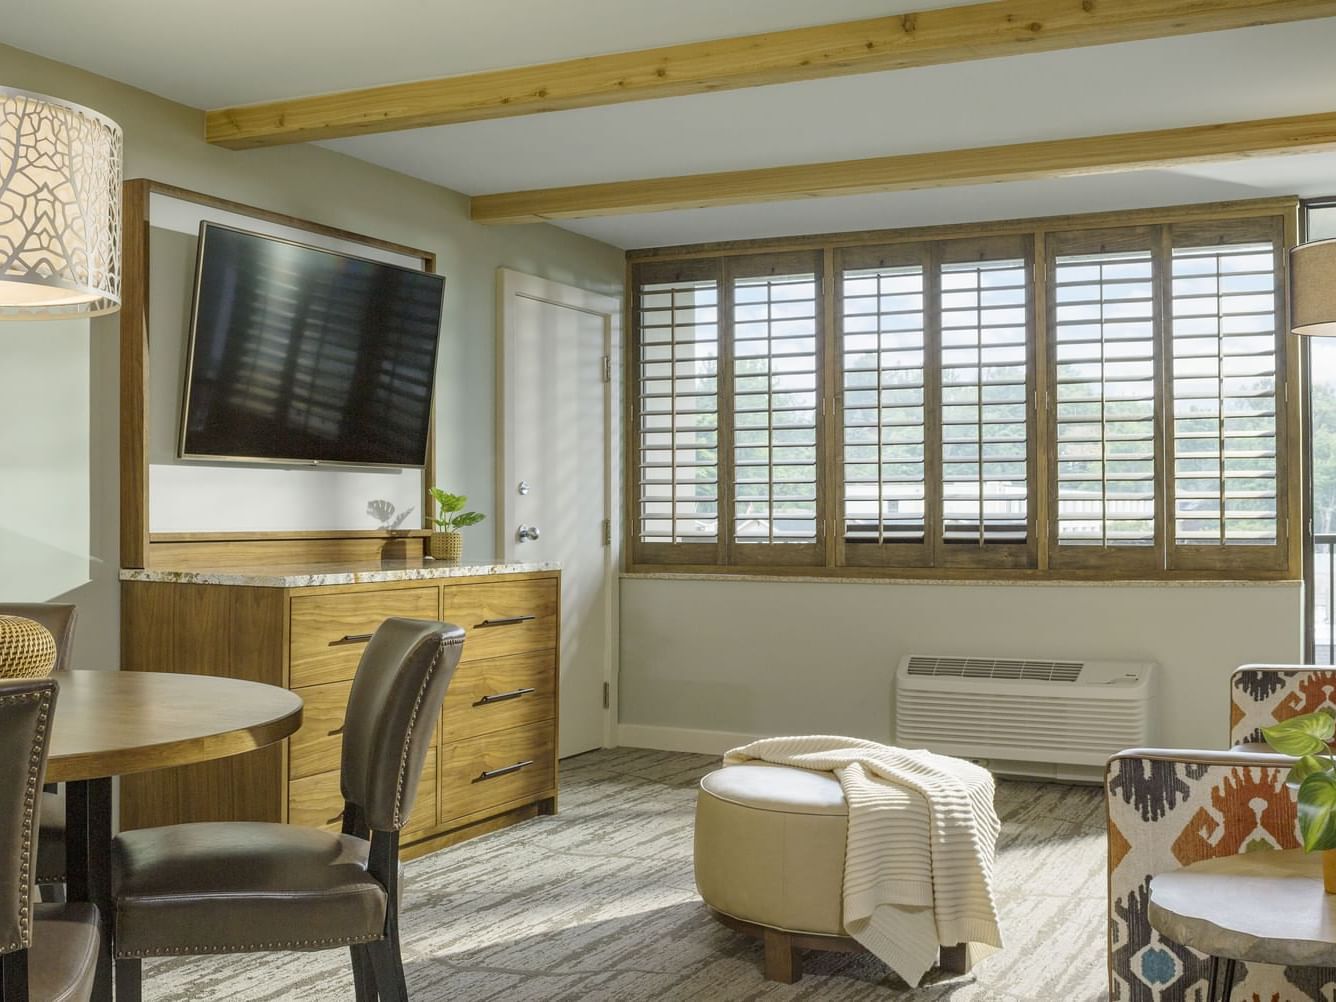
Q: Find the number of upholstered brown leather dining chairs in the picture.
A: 3